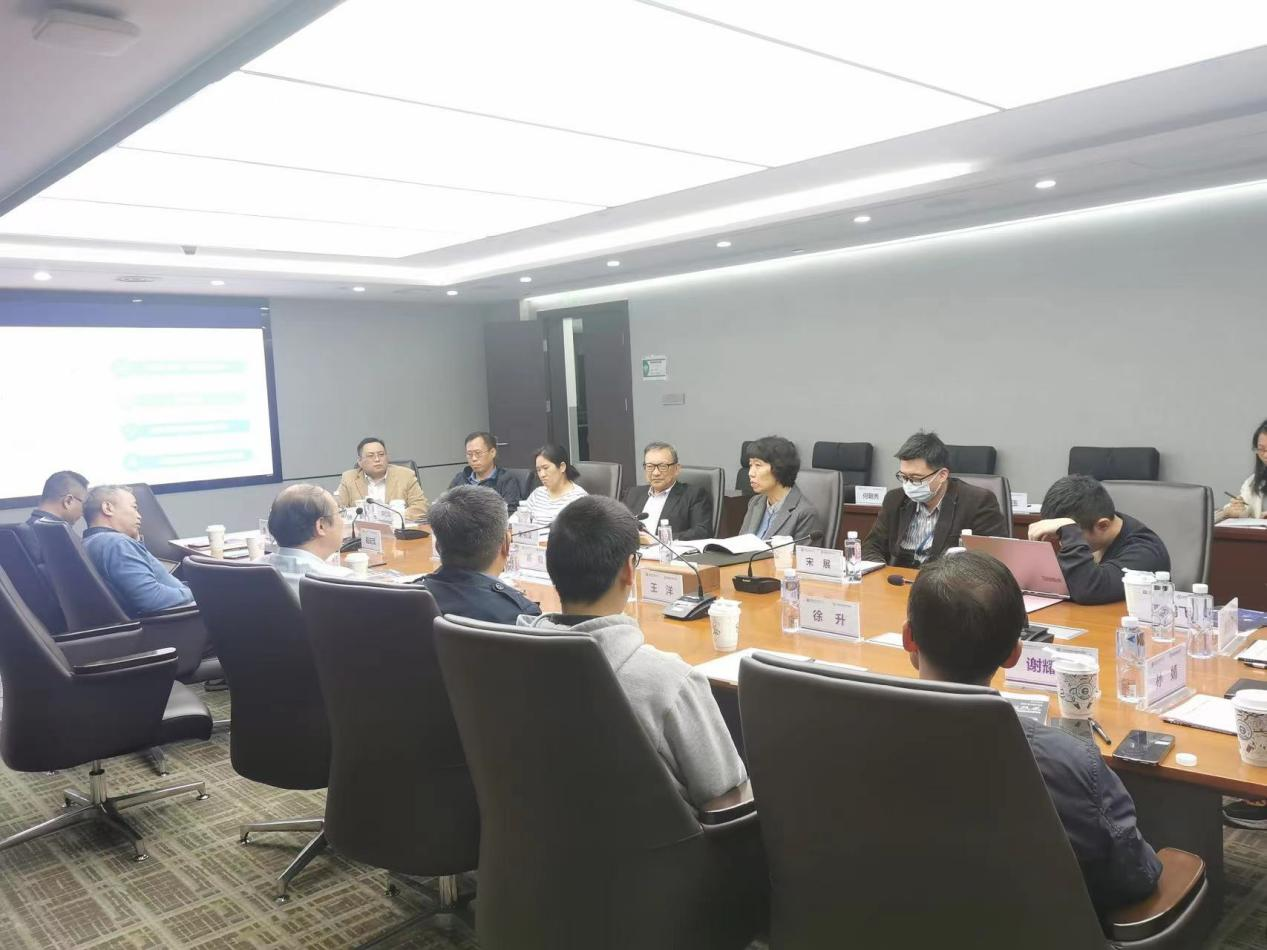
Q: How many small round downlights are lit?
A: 9